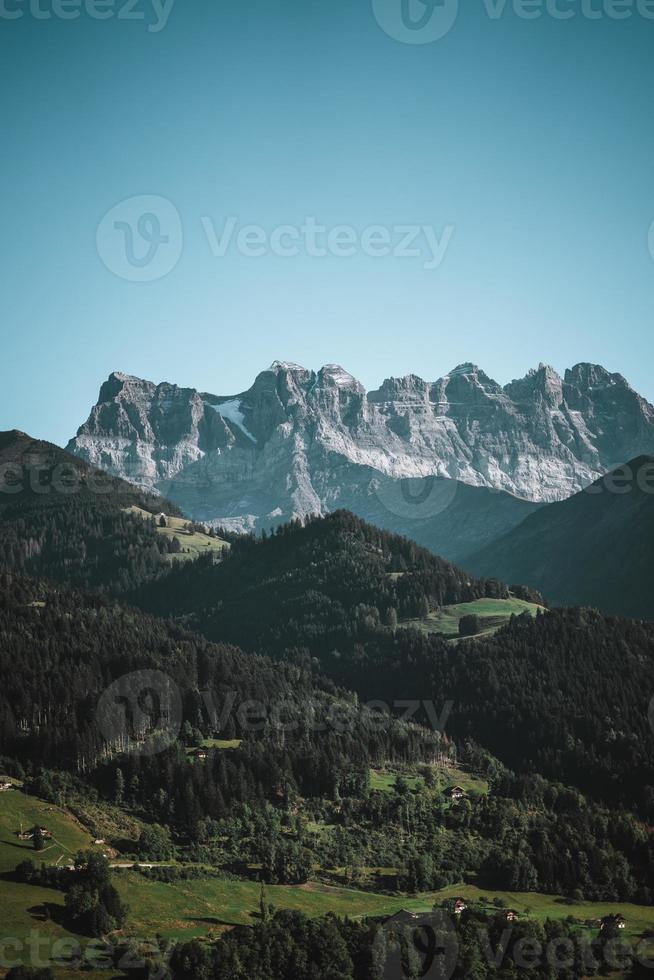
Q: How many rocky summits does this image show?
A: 7